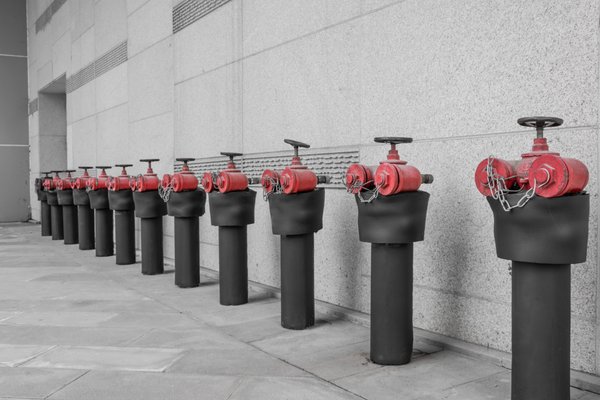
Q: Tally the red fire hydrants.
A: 12